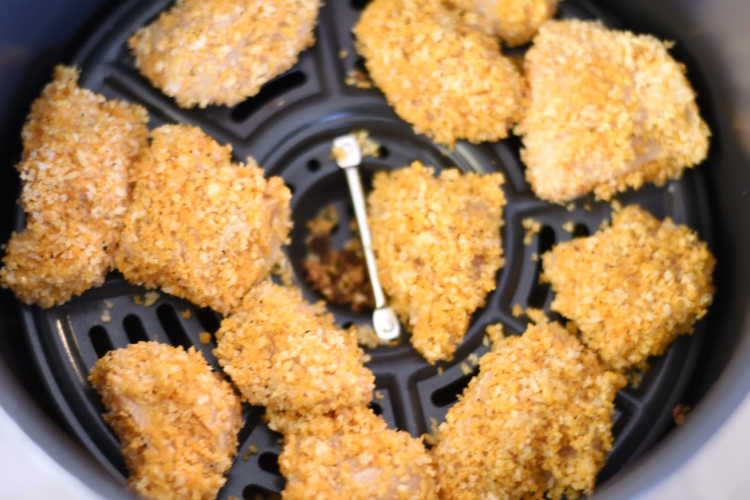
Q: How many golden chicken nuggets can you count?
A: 12